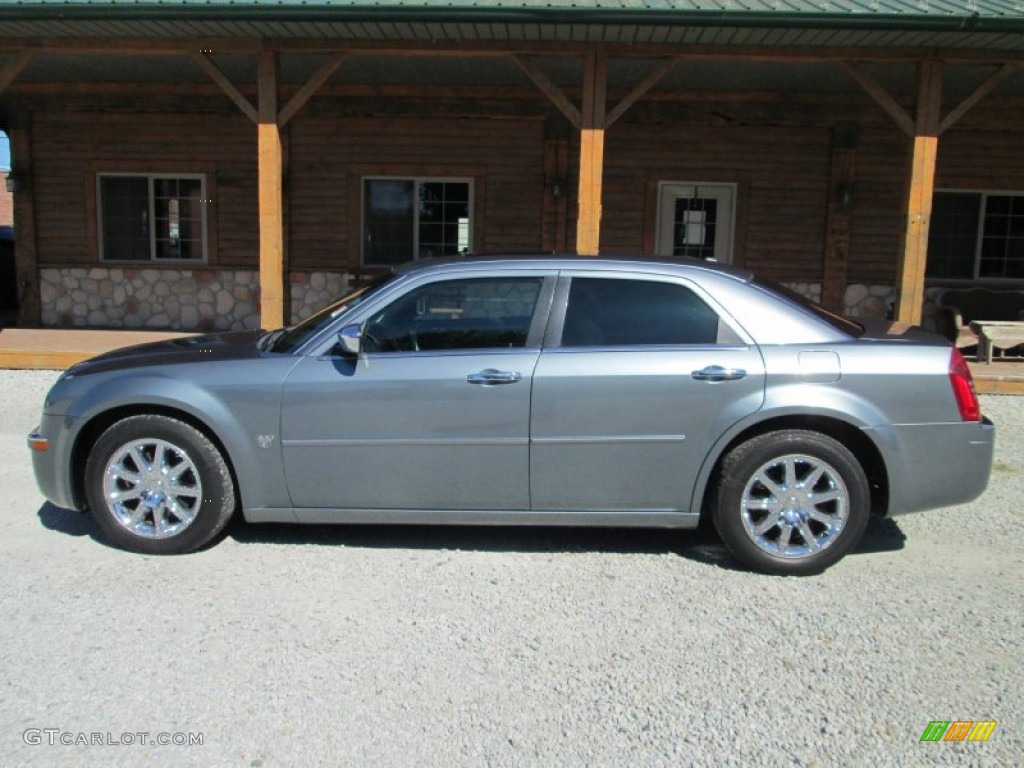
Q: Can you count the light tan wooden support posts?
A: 3